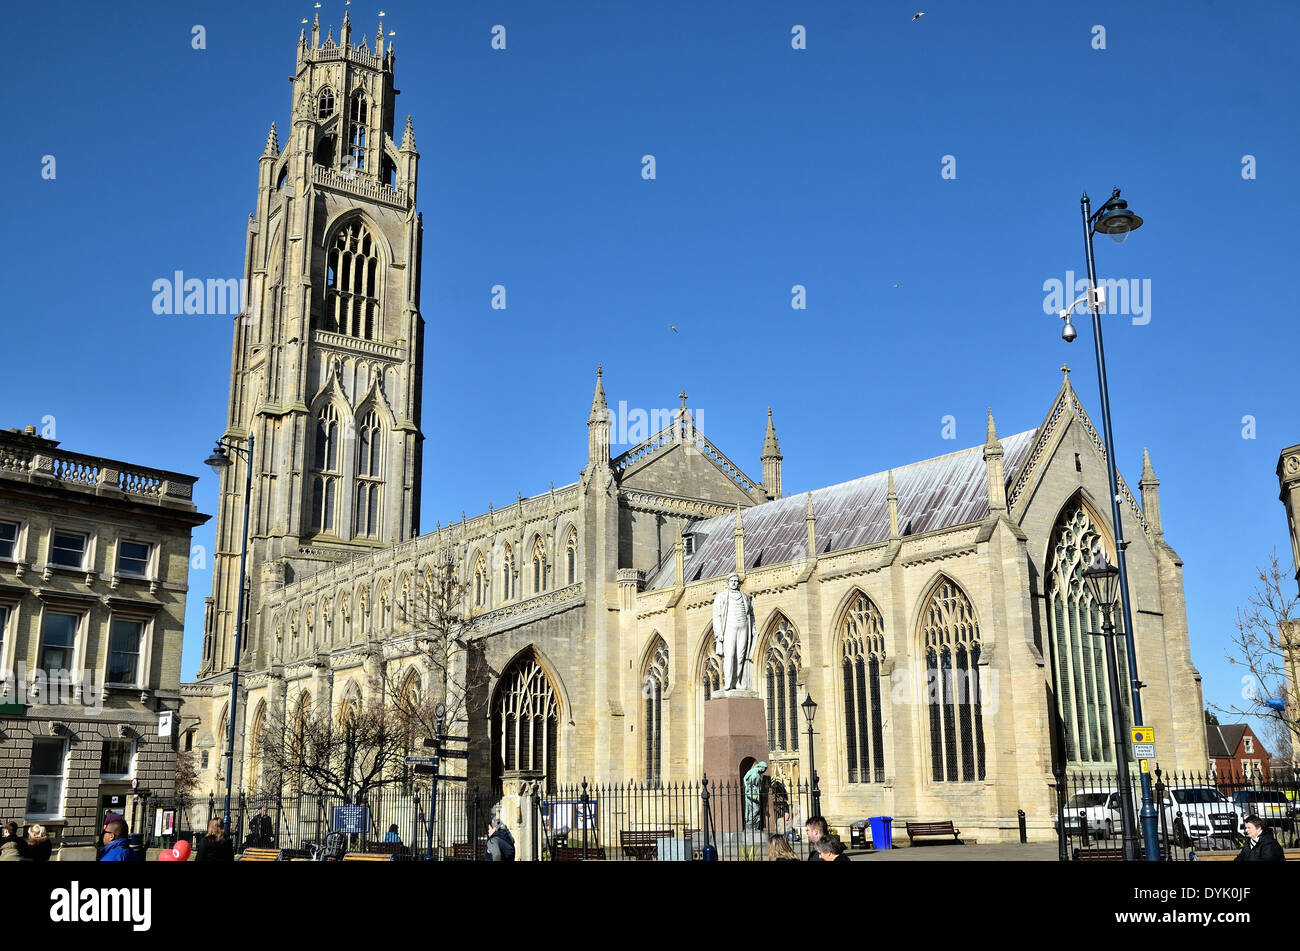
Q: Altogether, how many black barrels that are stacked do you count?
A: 0